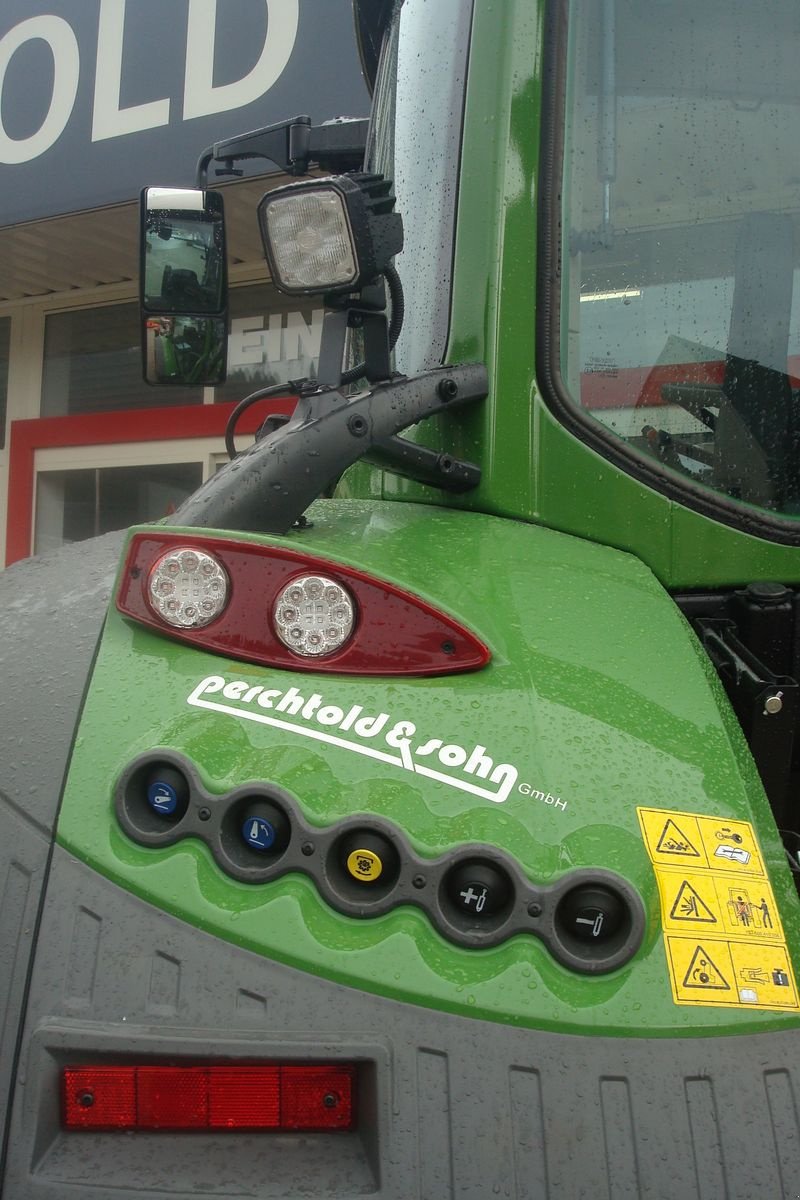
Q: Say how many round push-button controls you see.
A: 5